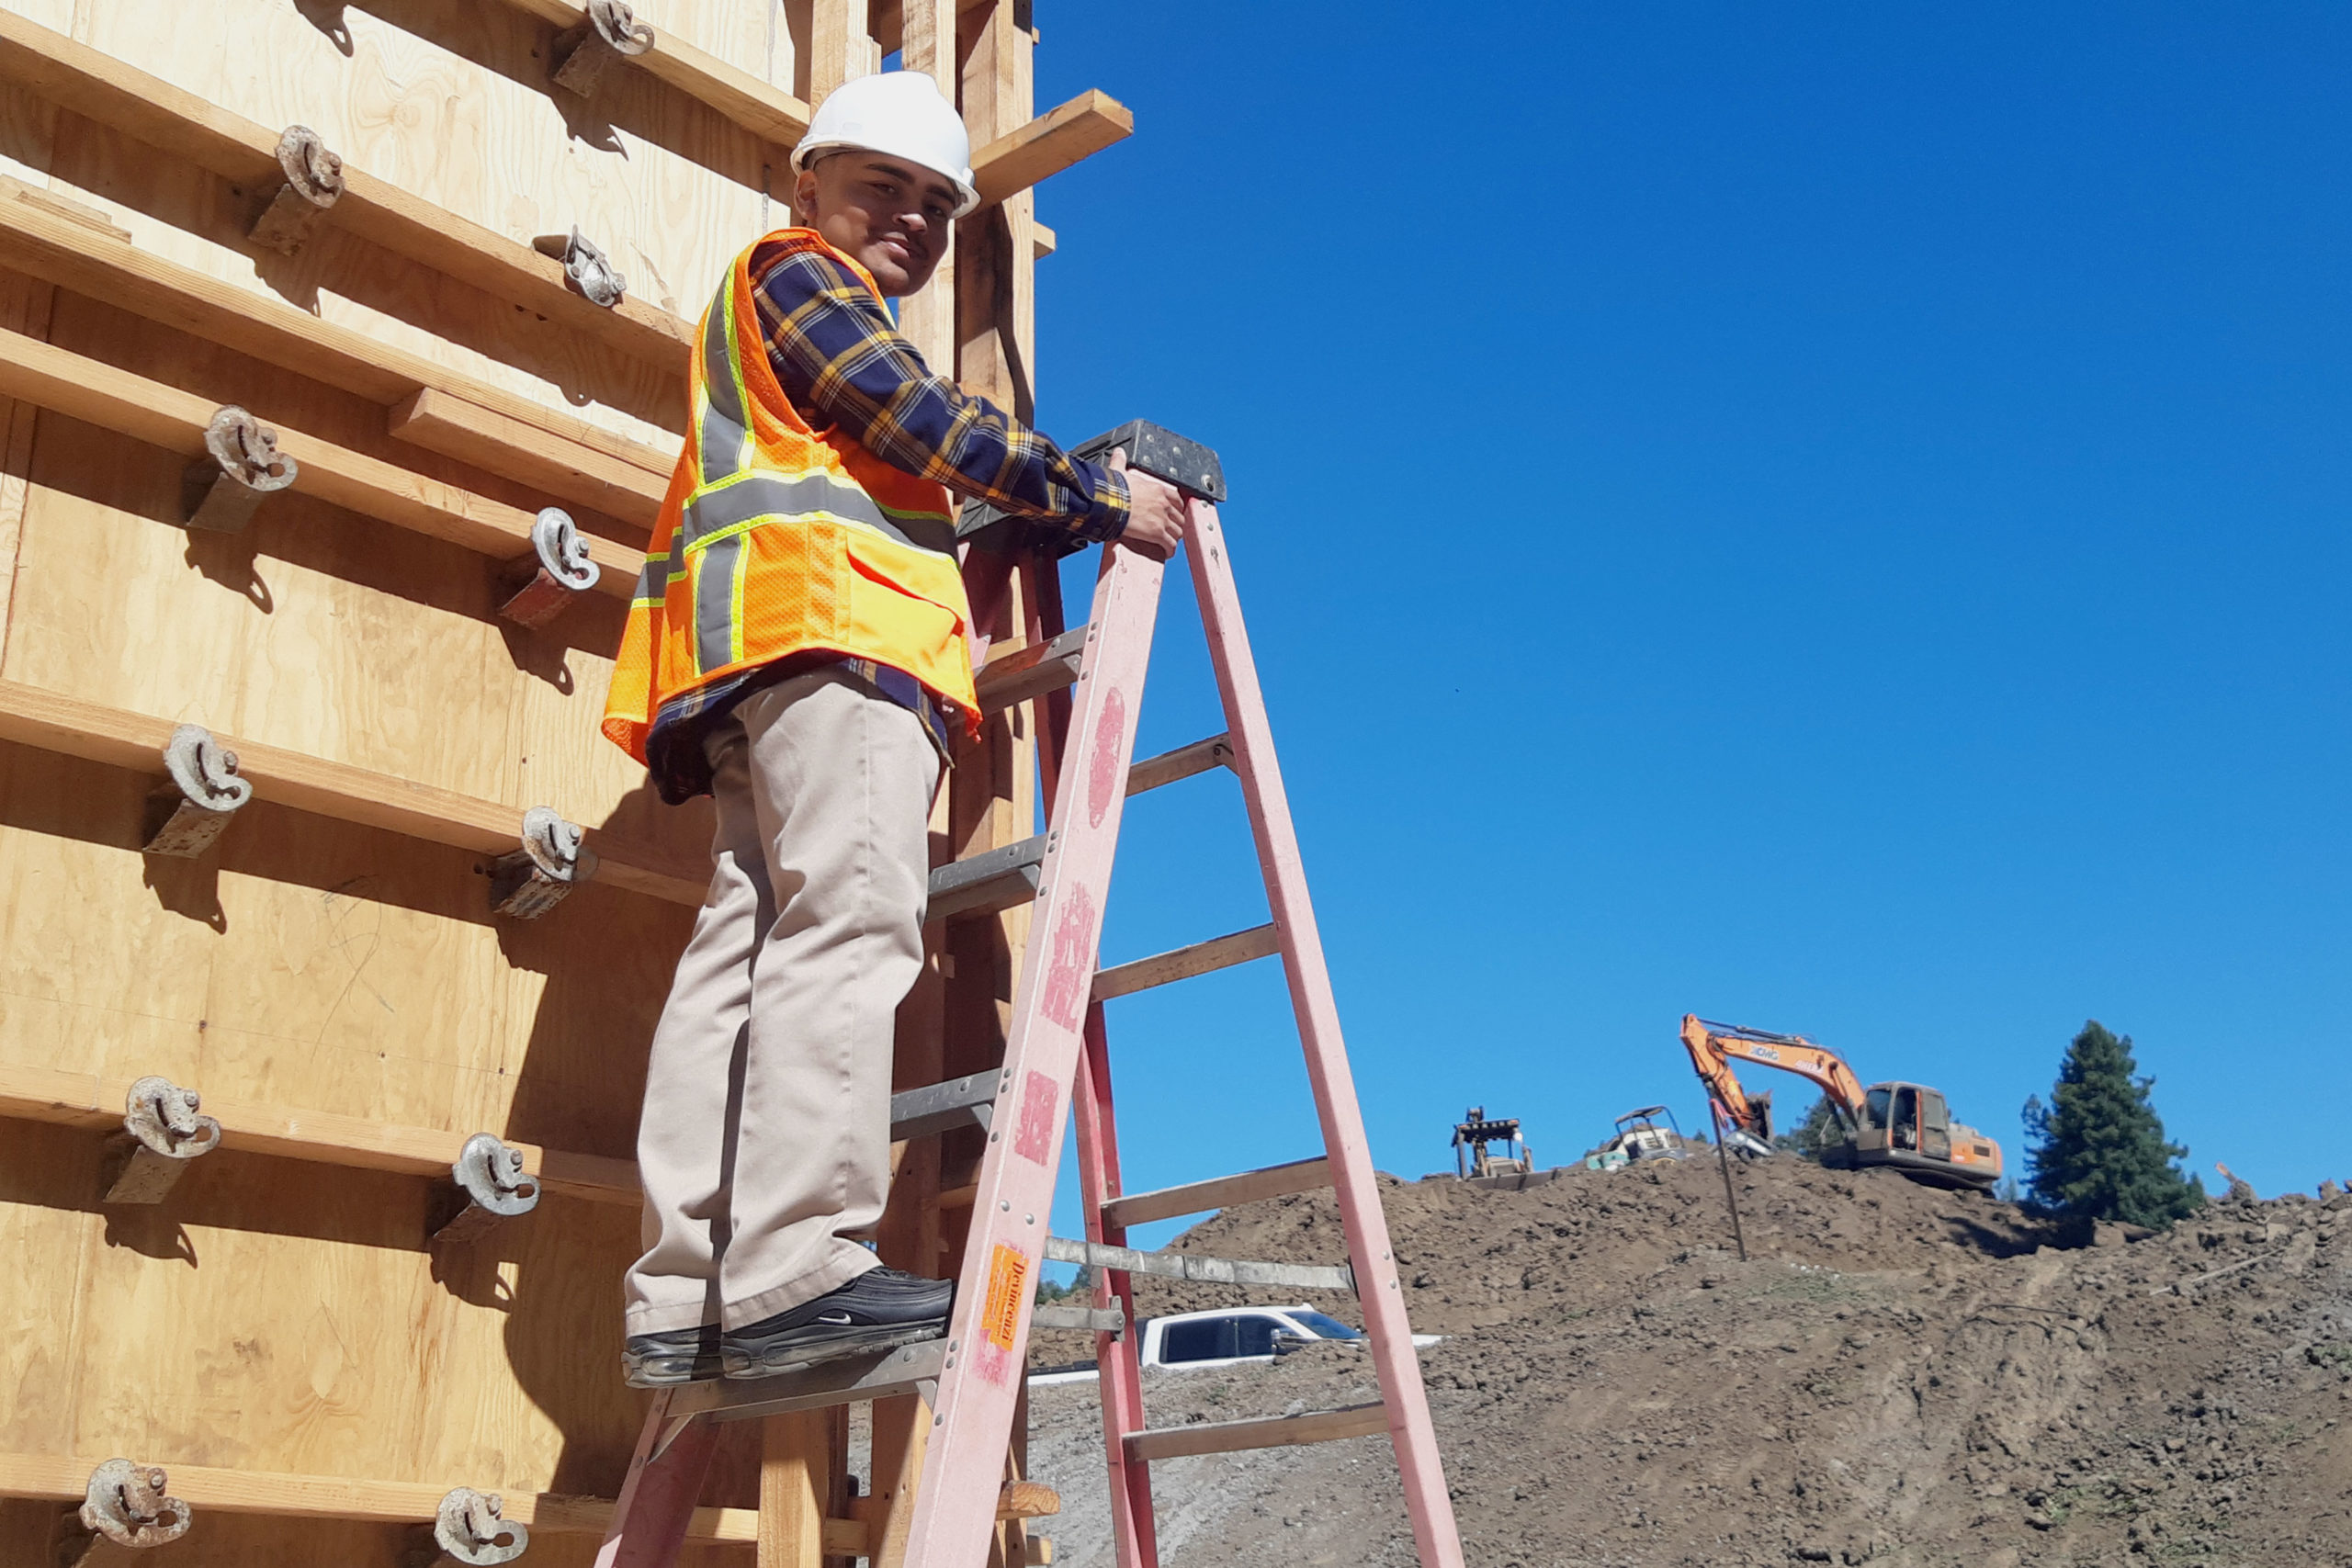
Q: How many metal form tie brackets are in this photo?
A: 11